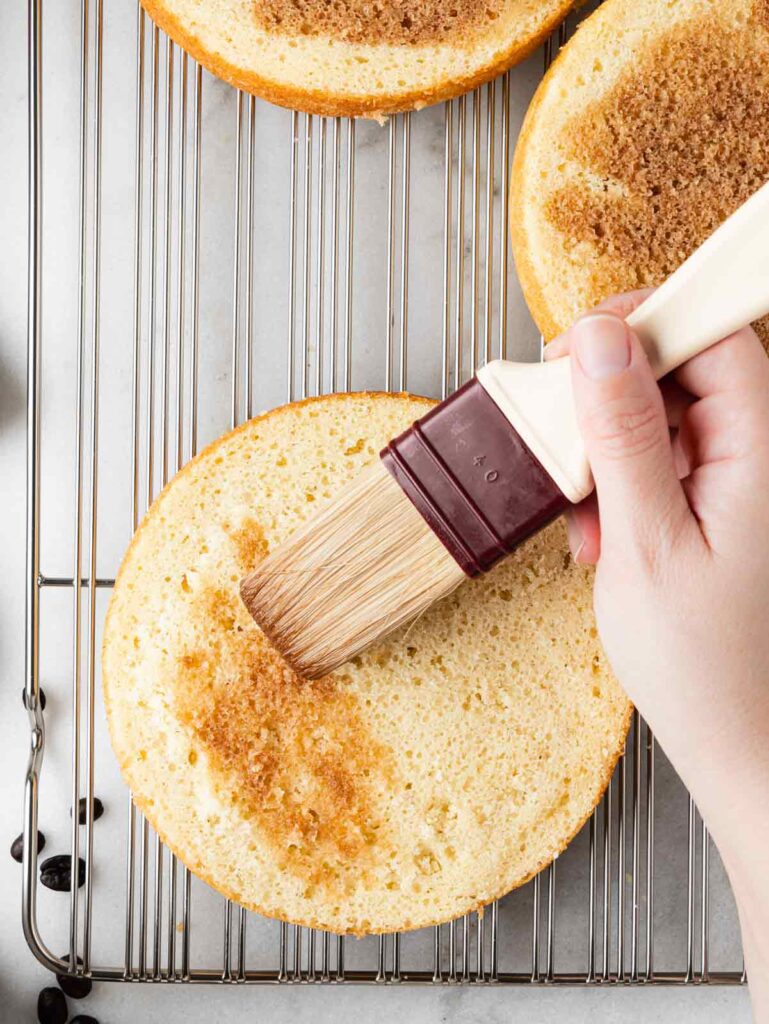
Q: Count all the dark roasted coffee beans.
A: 7